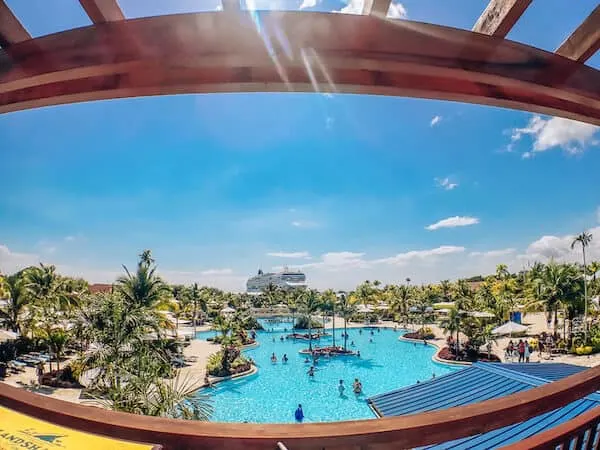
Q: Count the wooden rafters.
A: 6